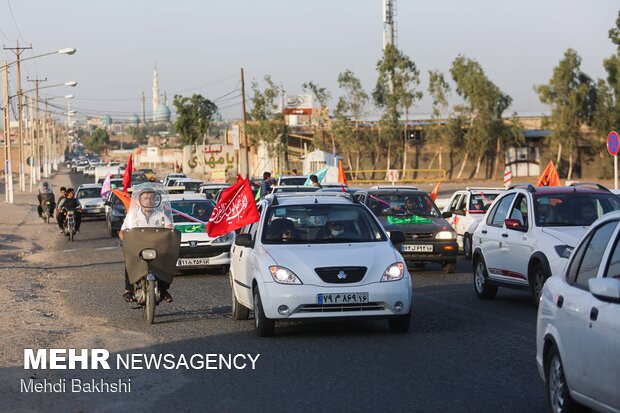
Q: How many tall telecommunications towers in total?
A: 1